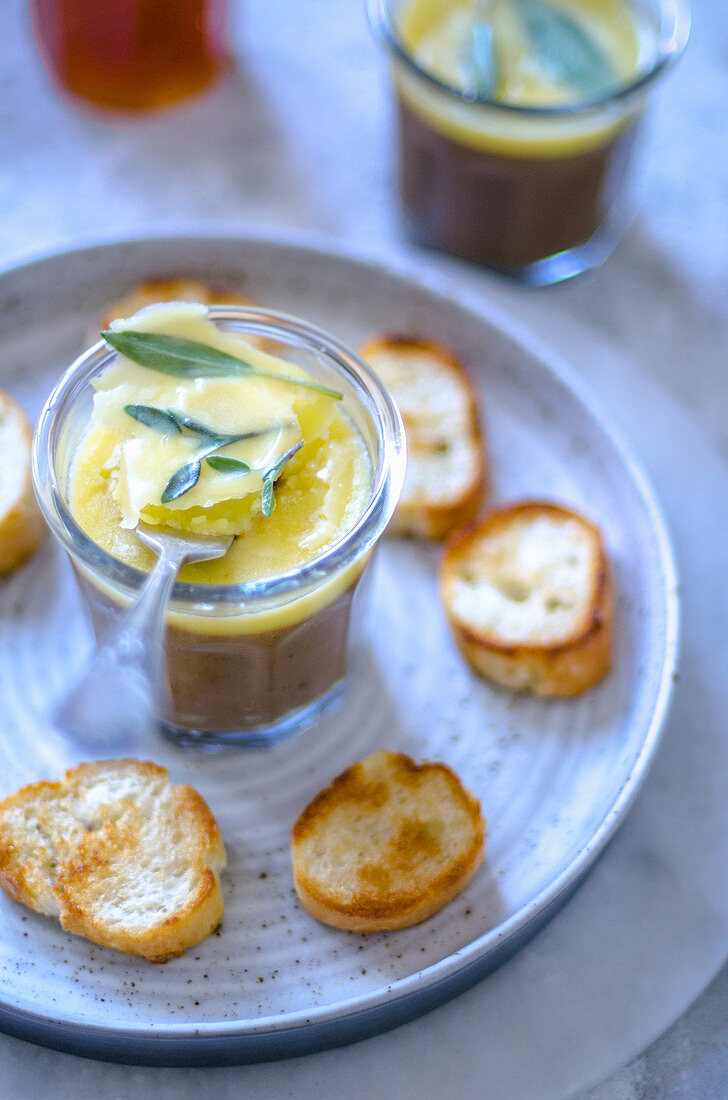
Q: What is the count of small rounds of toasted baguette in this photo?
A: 6